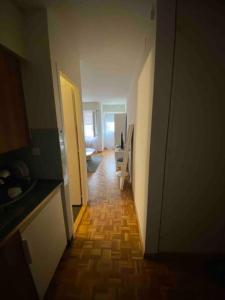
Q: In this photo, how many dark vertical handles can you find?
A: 1